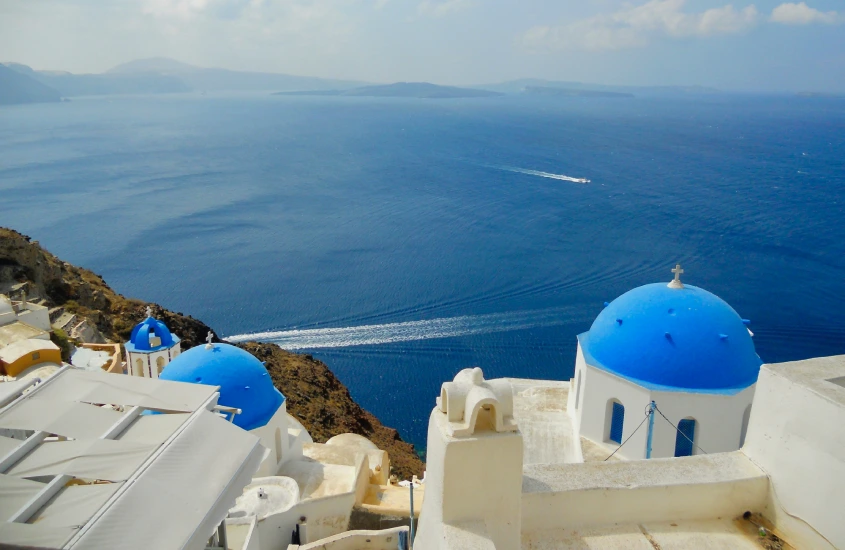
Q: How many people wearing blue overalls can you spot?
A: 0